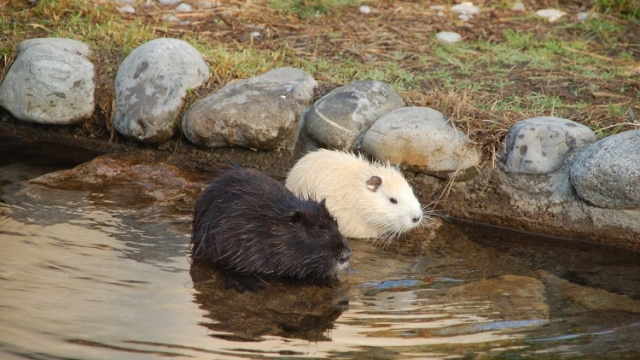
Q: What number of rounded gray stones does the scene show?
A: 7